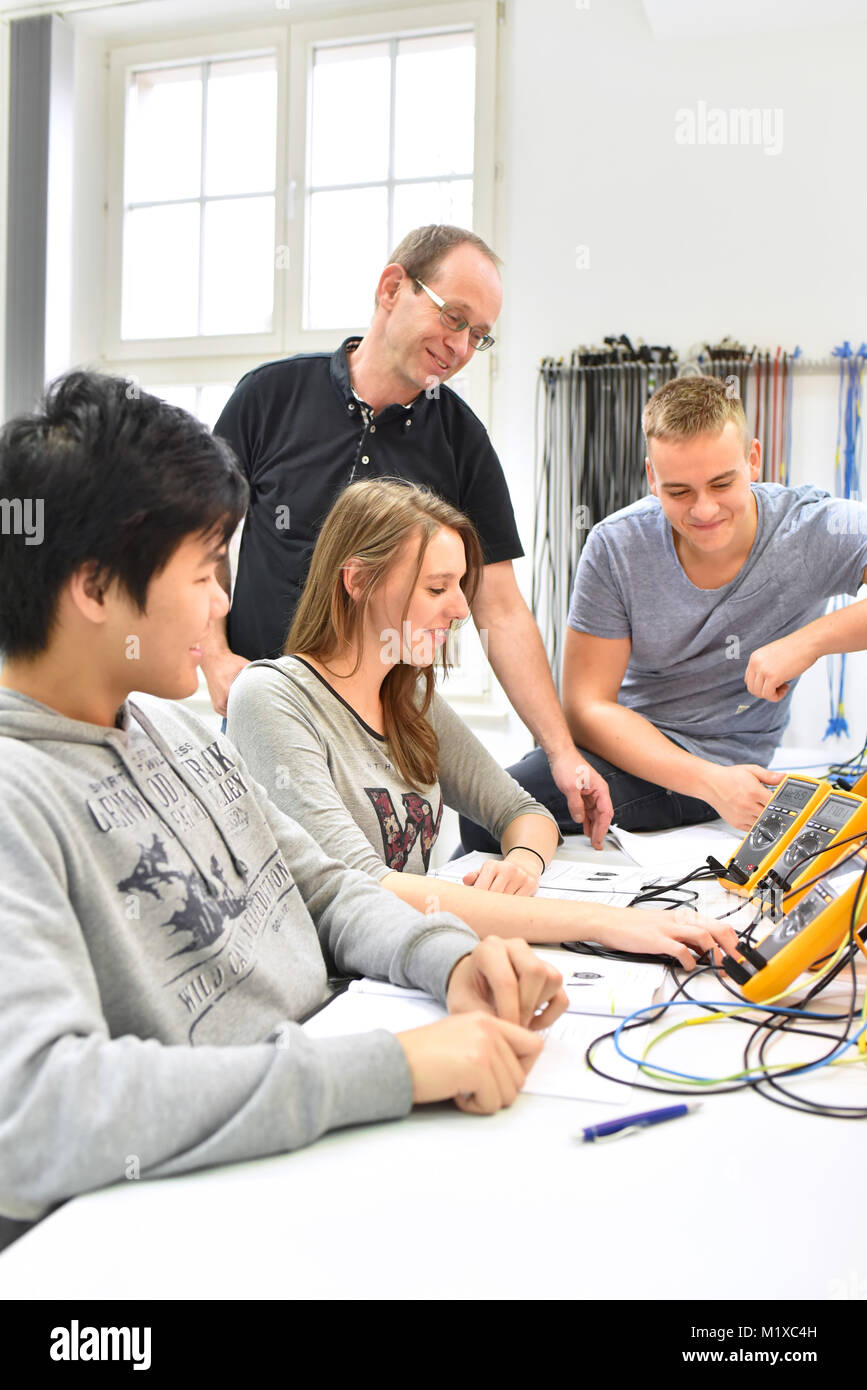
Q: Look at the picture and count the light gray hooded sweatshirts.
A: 1